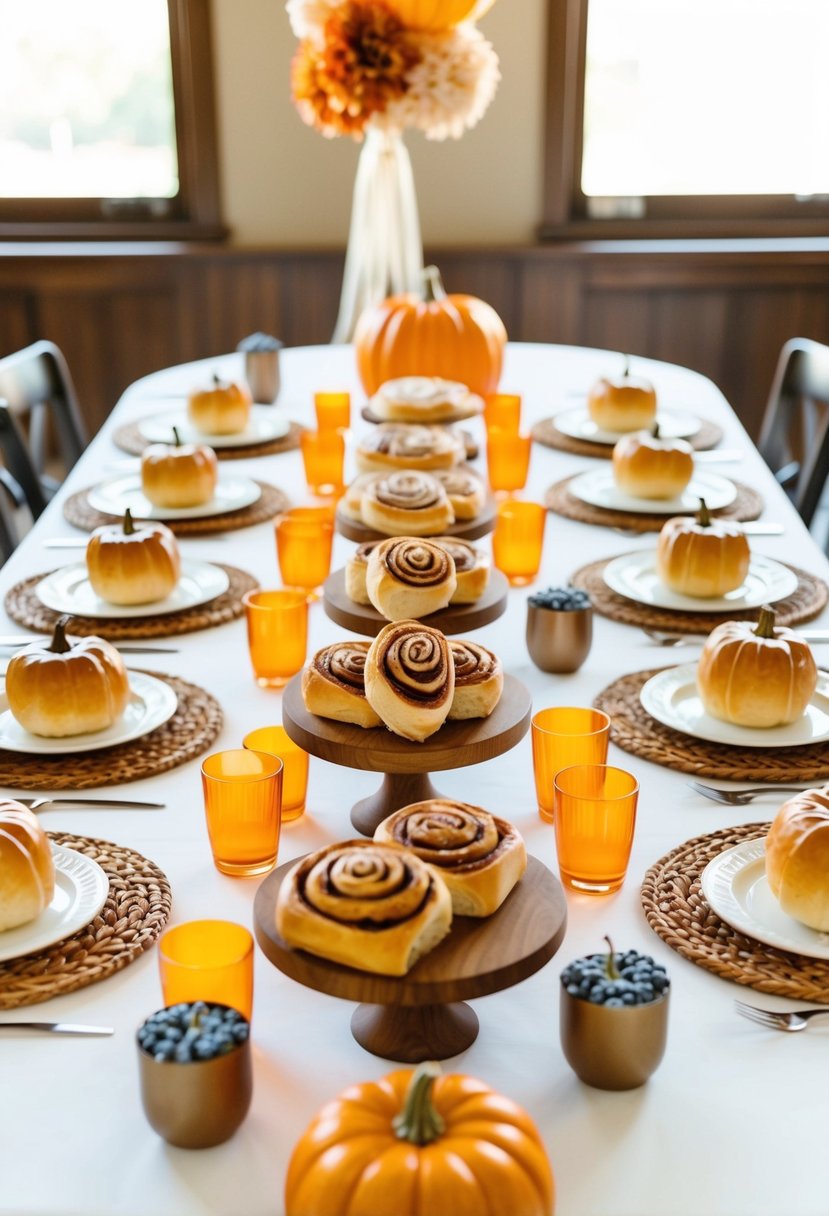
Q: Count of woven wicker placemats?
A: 10